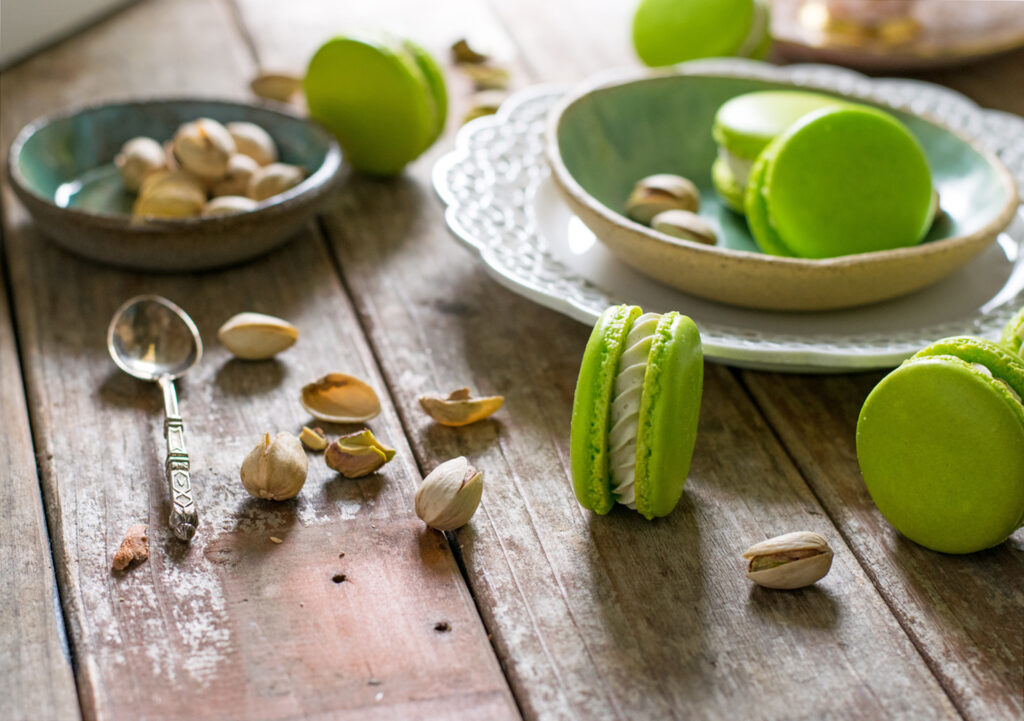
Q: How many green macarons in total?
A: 7